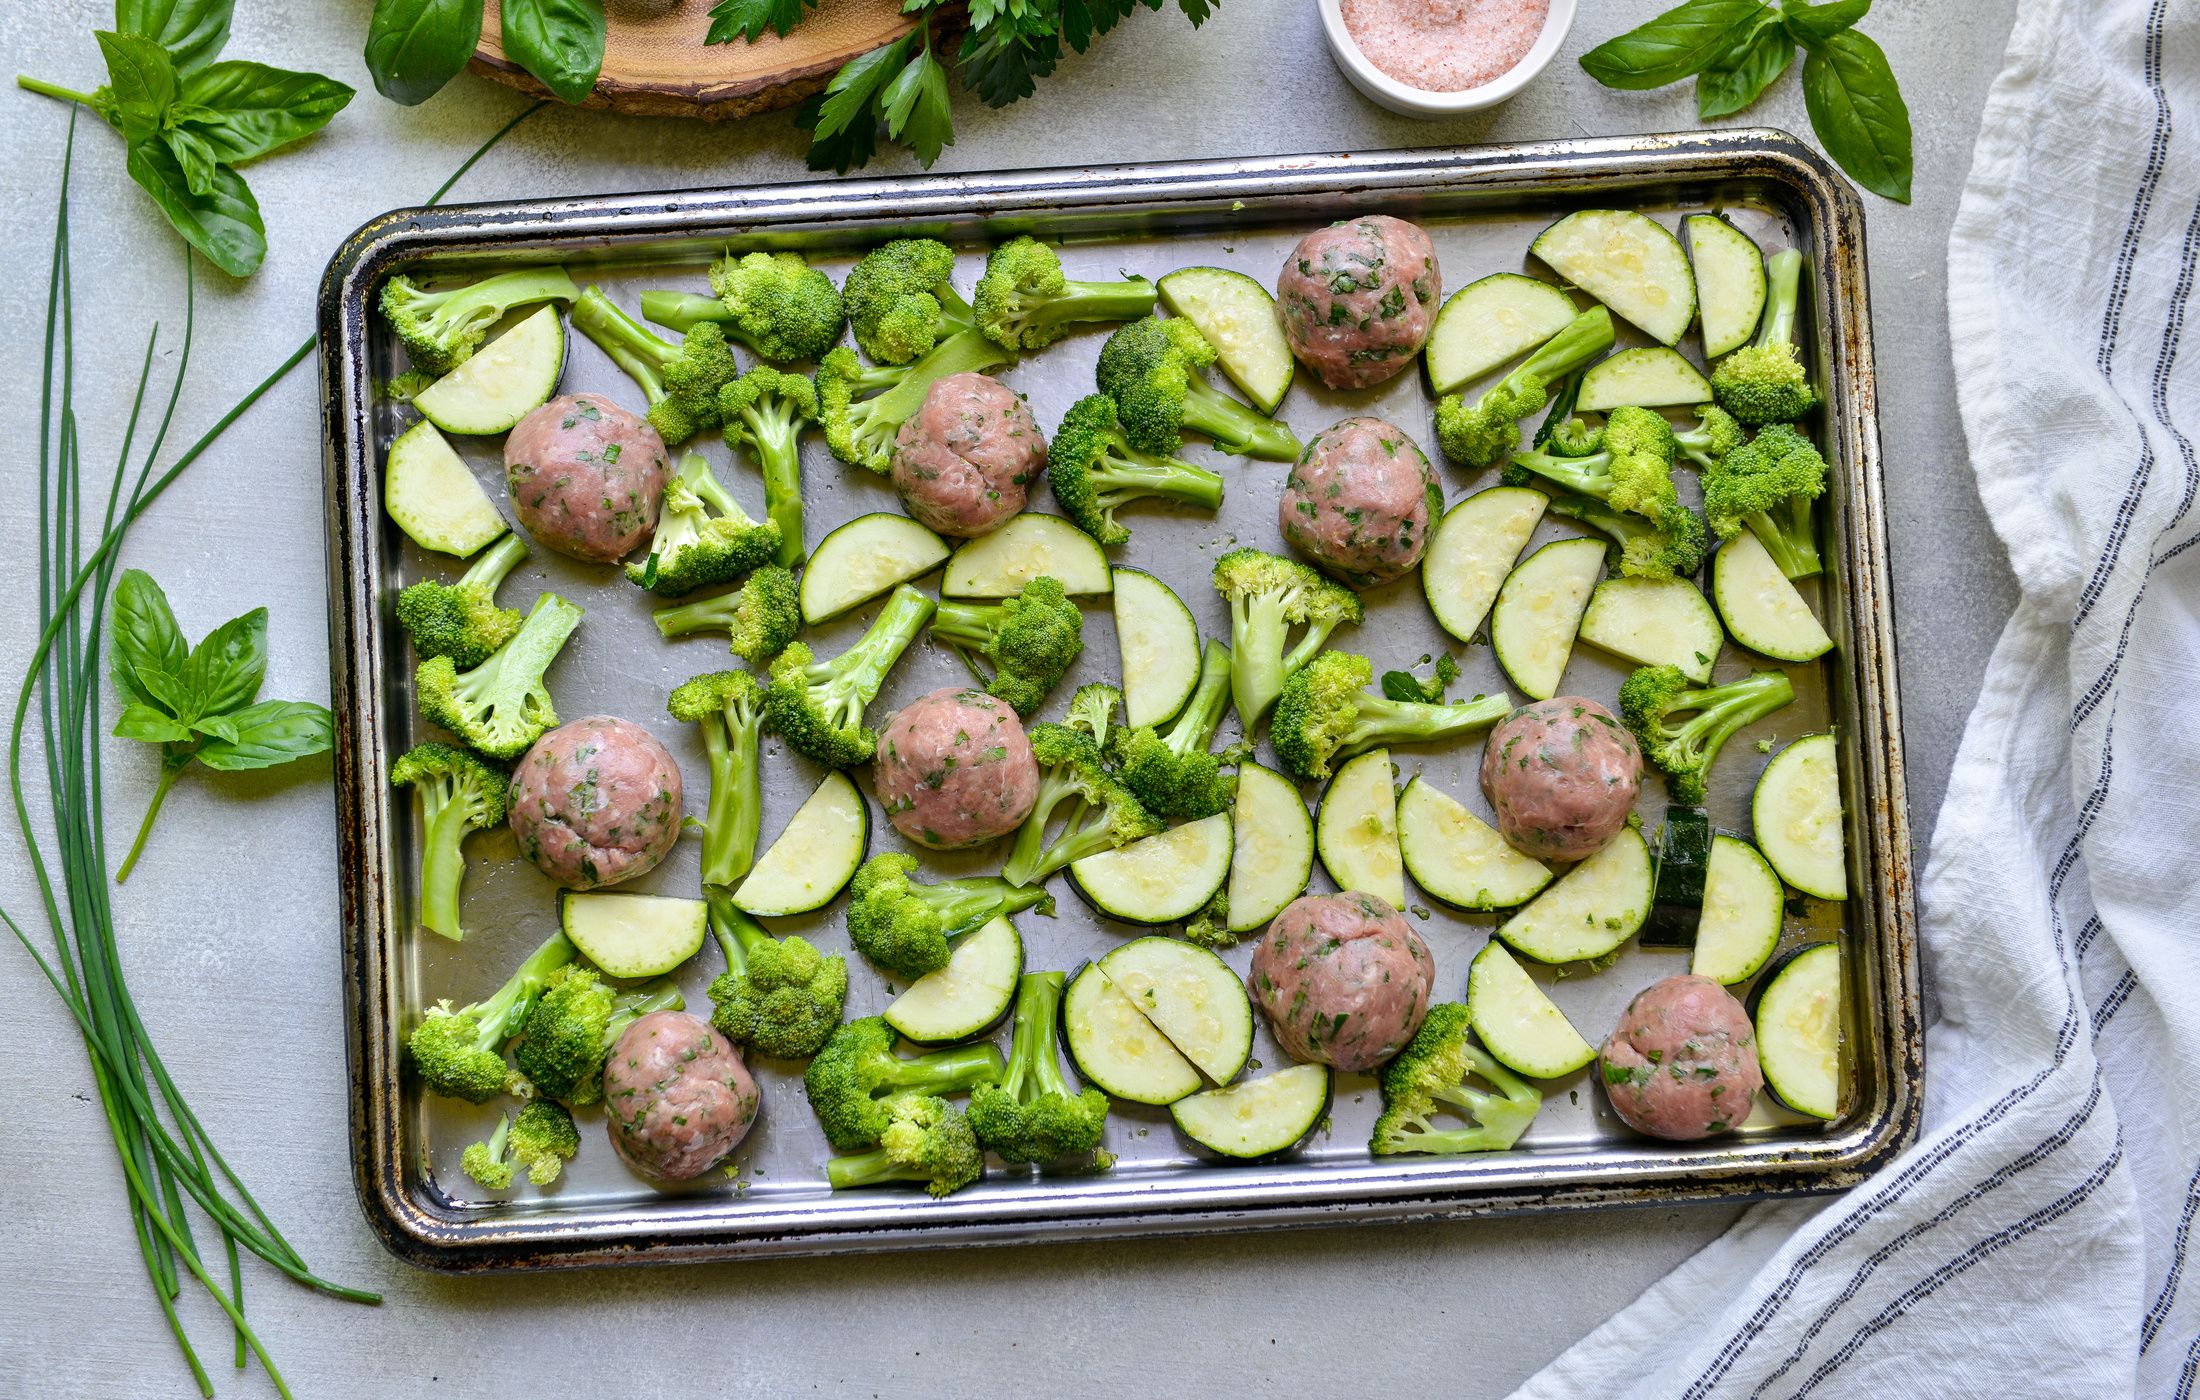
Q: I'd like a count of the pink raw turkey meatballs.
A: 10